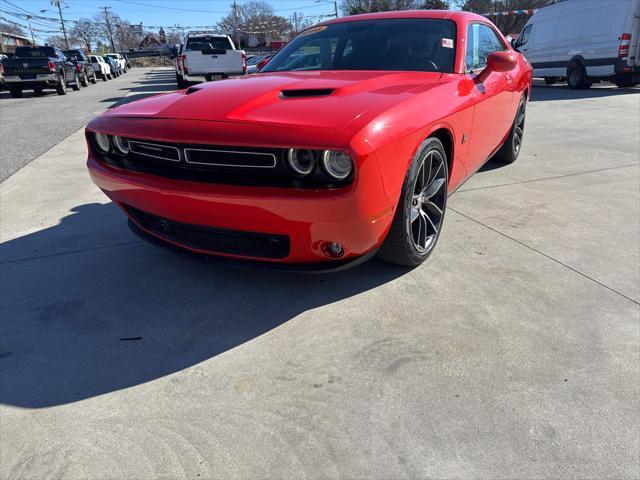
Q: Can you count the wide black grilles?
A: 2